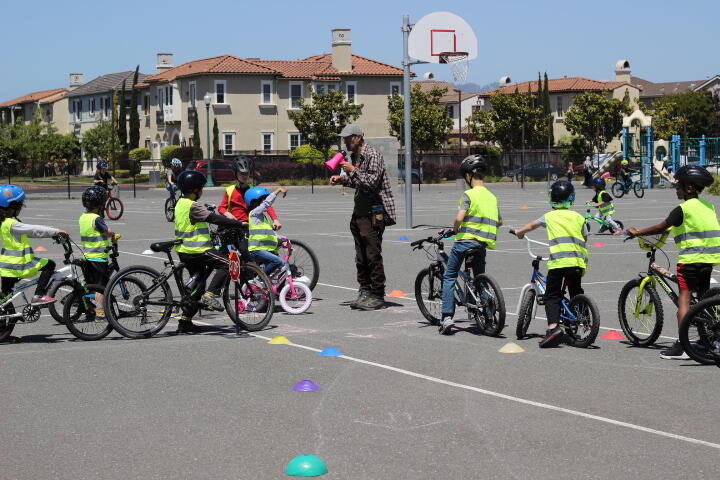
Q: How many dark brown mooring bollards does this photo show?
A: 0